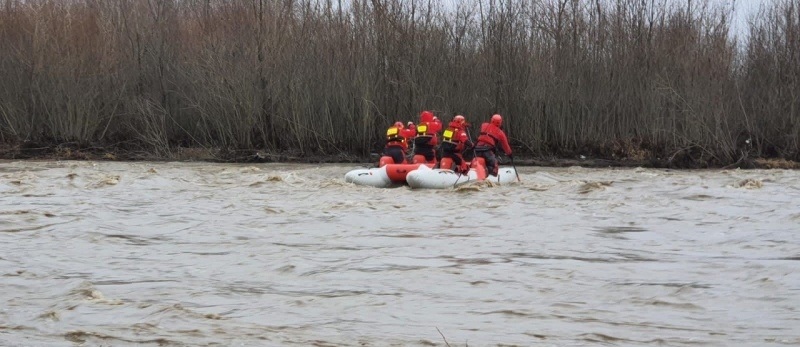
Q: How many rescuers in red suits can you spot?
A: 4